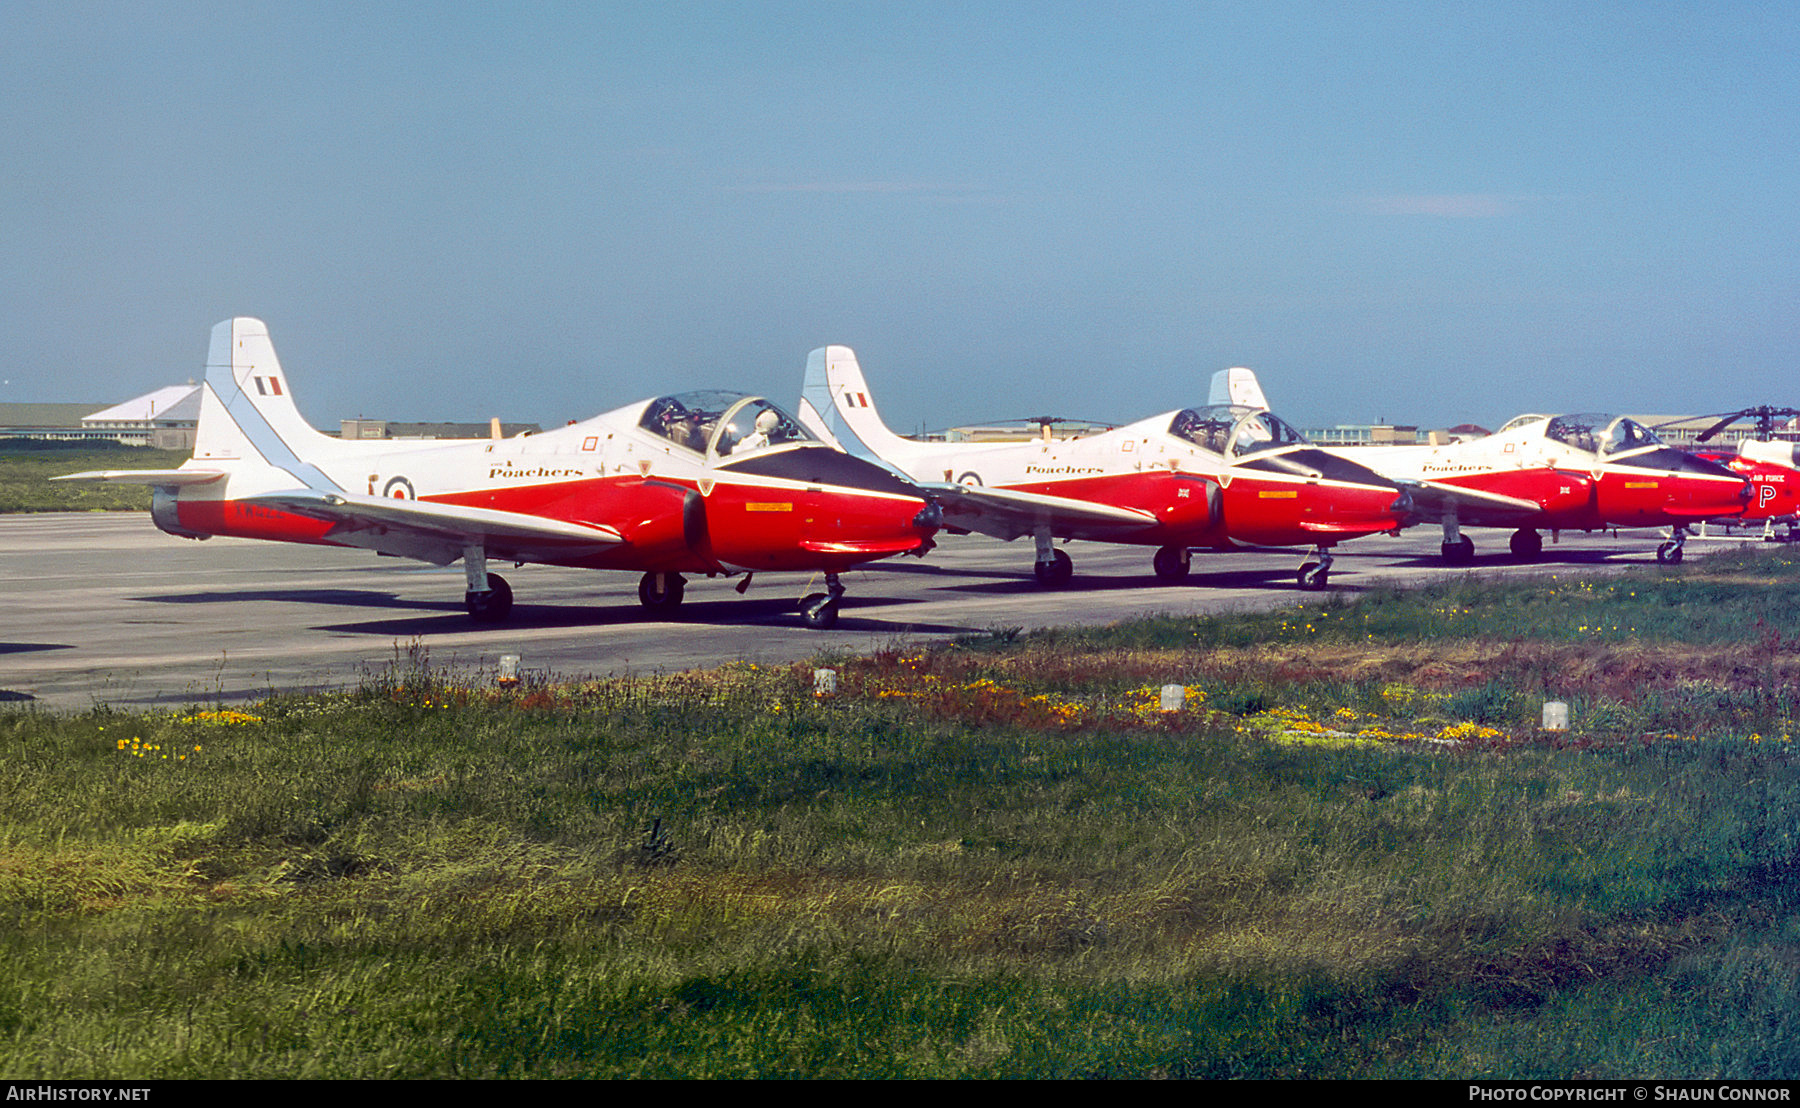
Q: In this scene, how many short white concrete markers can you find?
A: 4